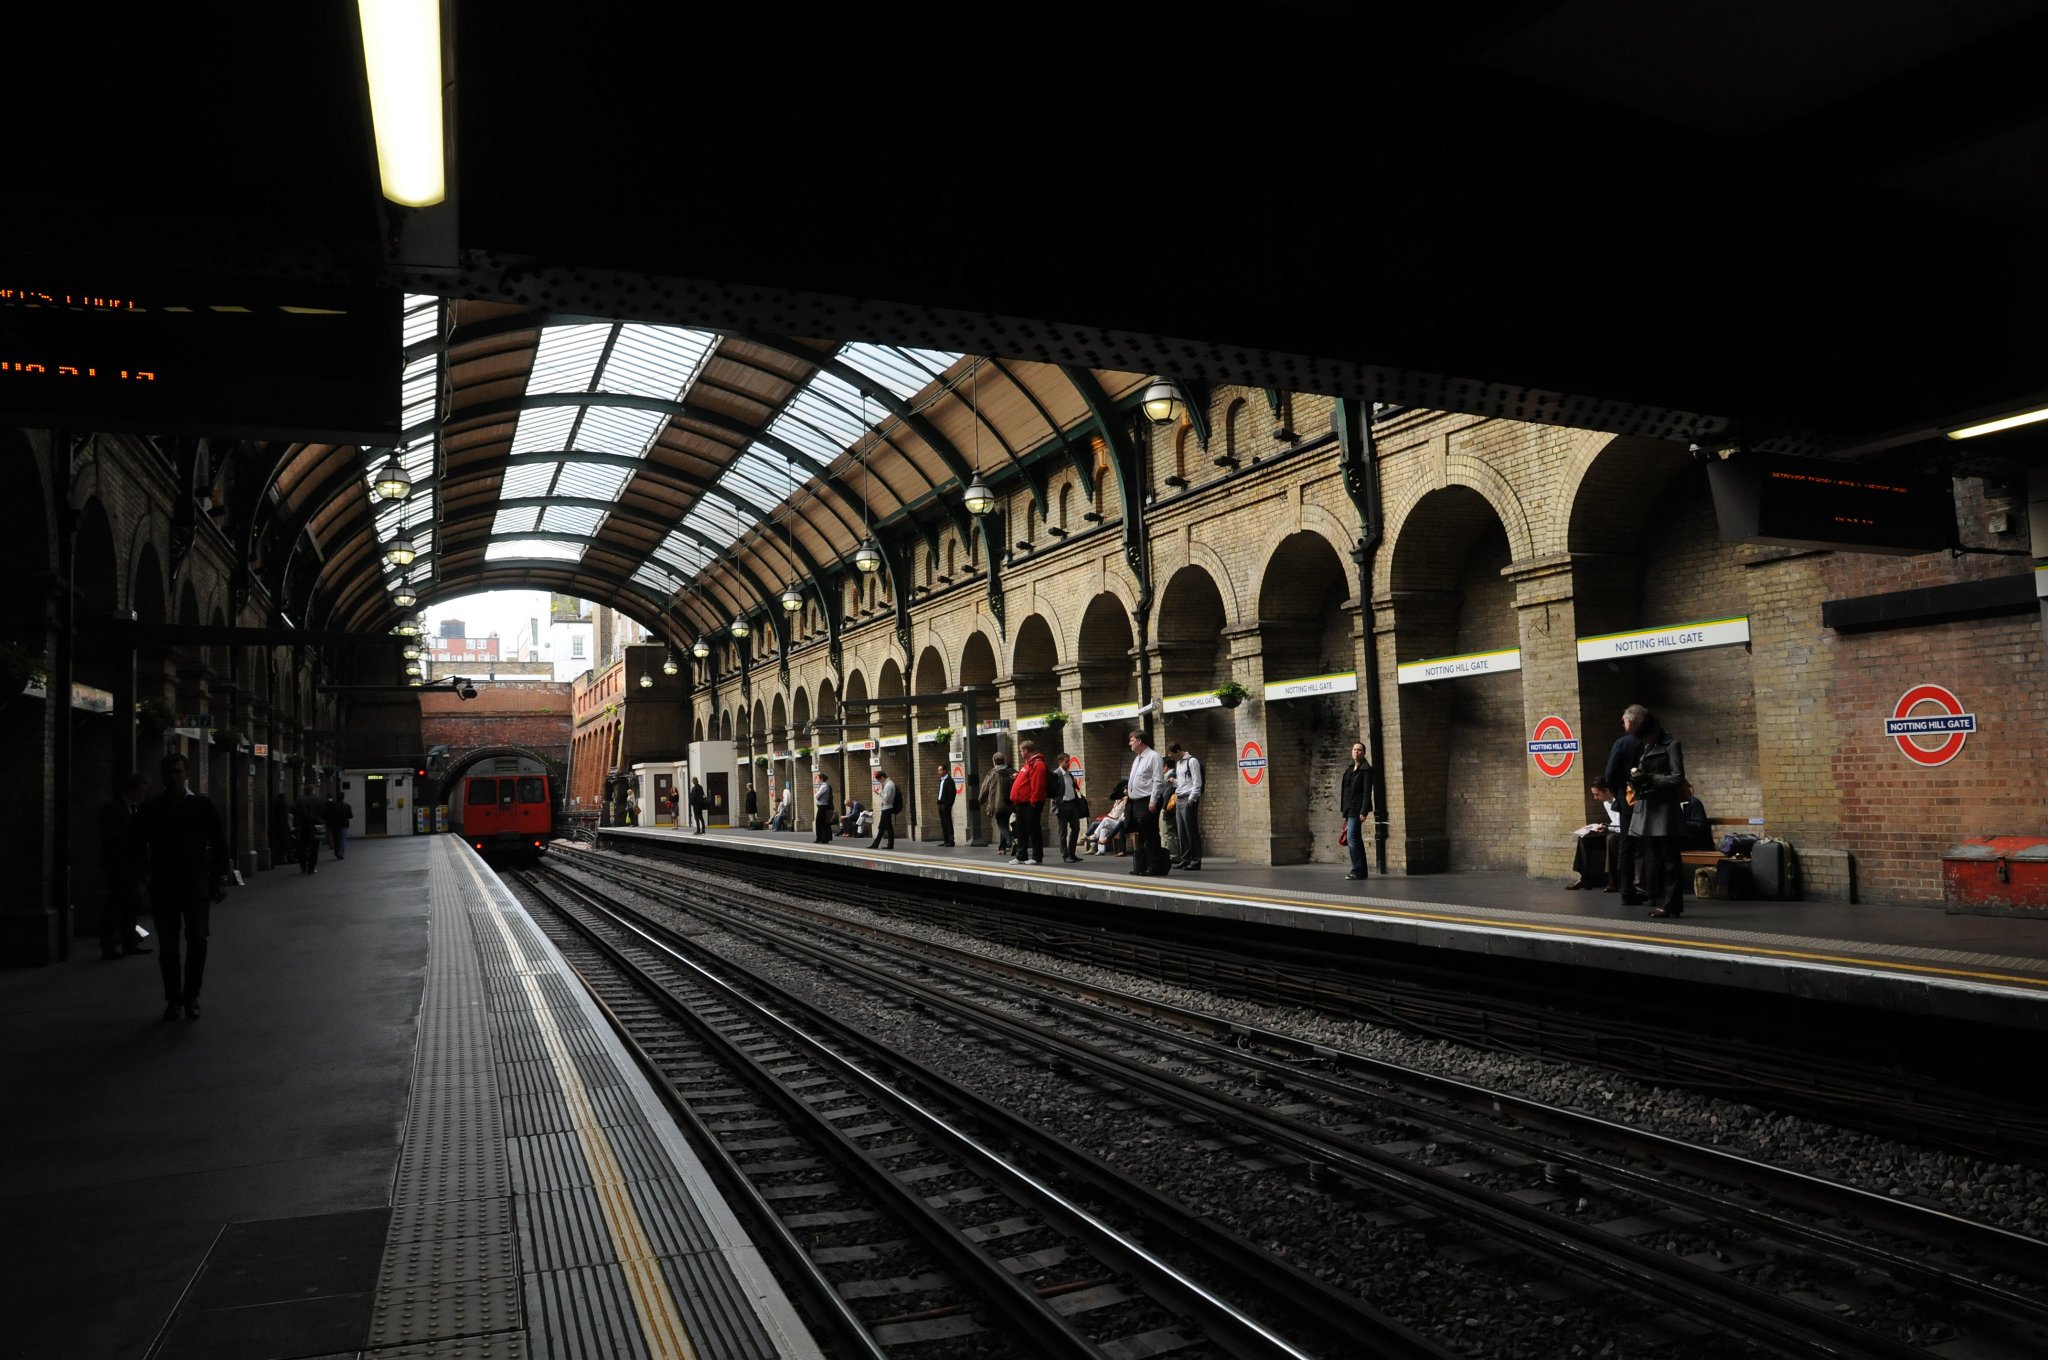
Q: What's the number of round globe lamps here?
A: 15